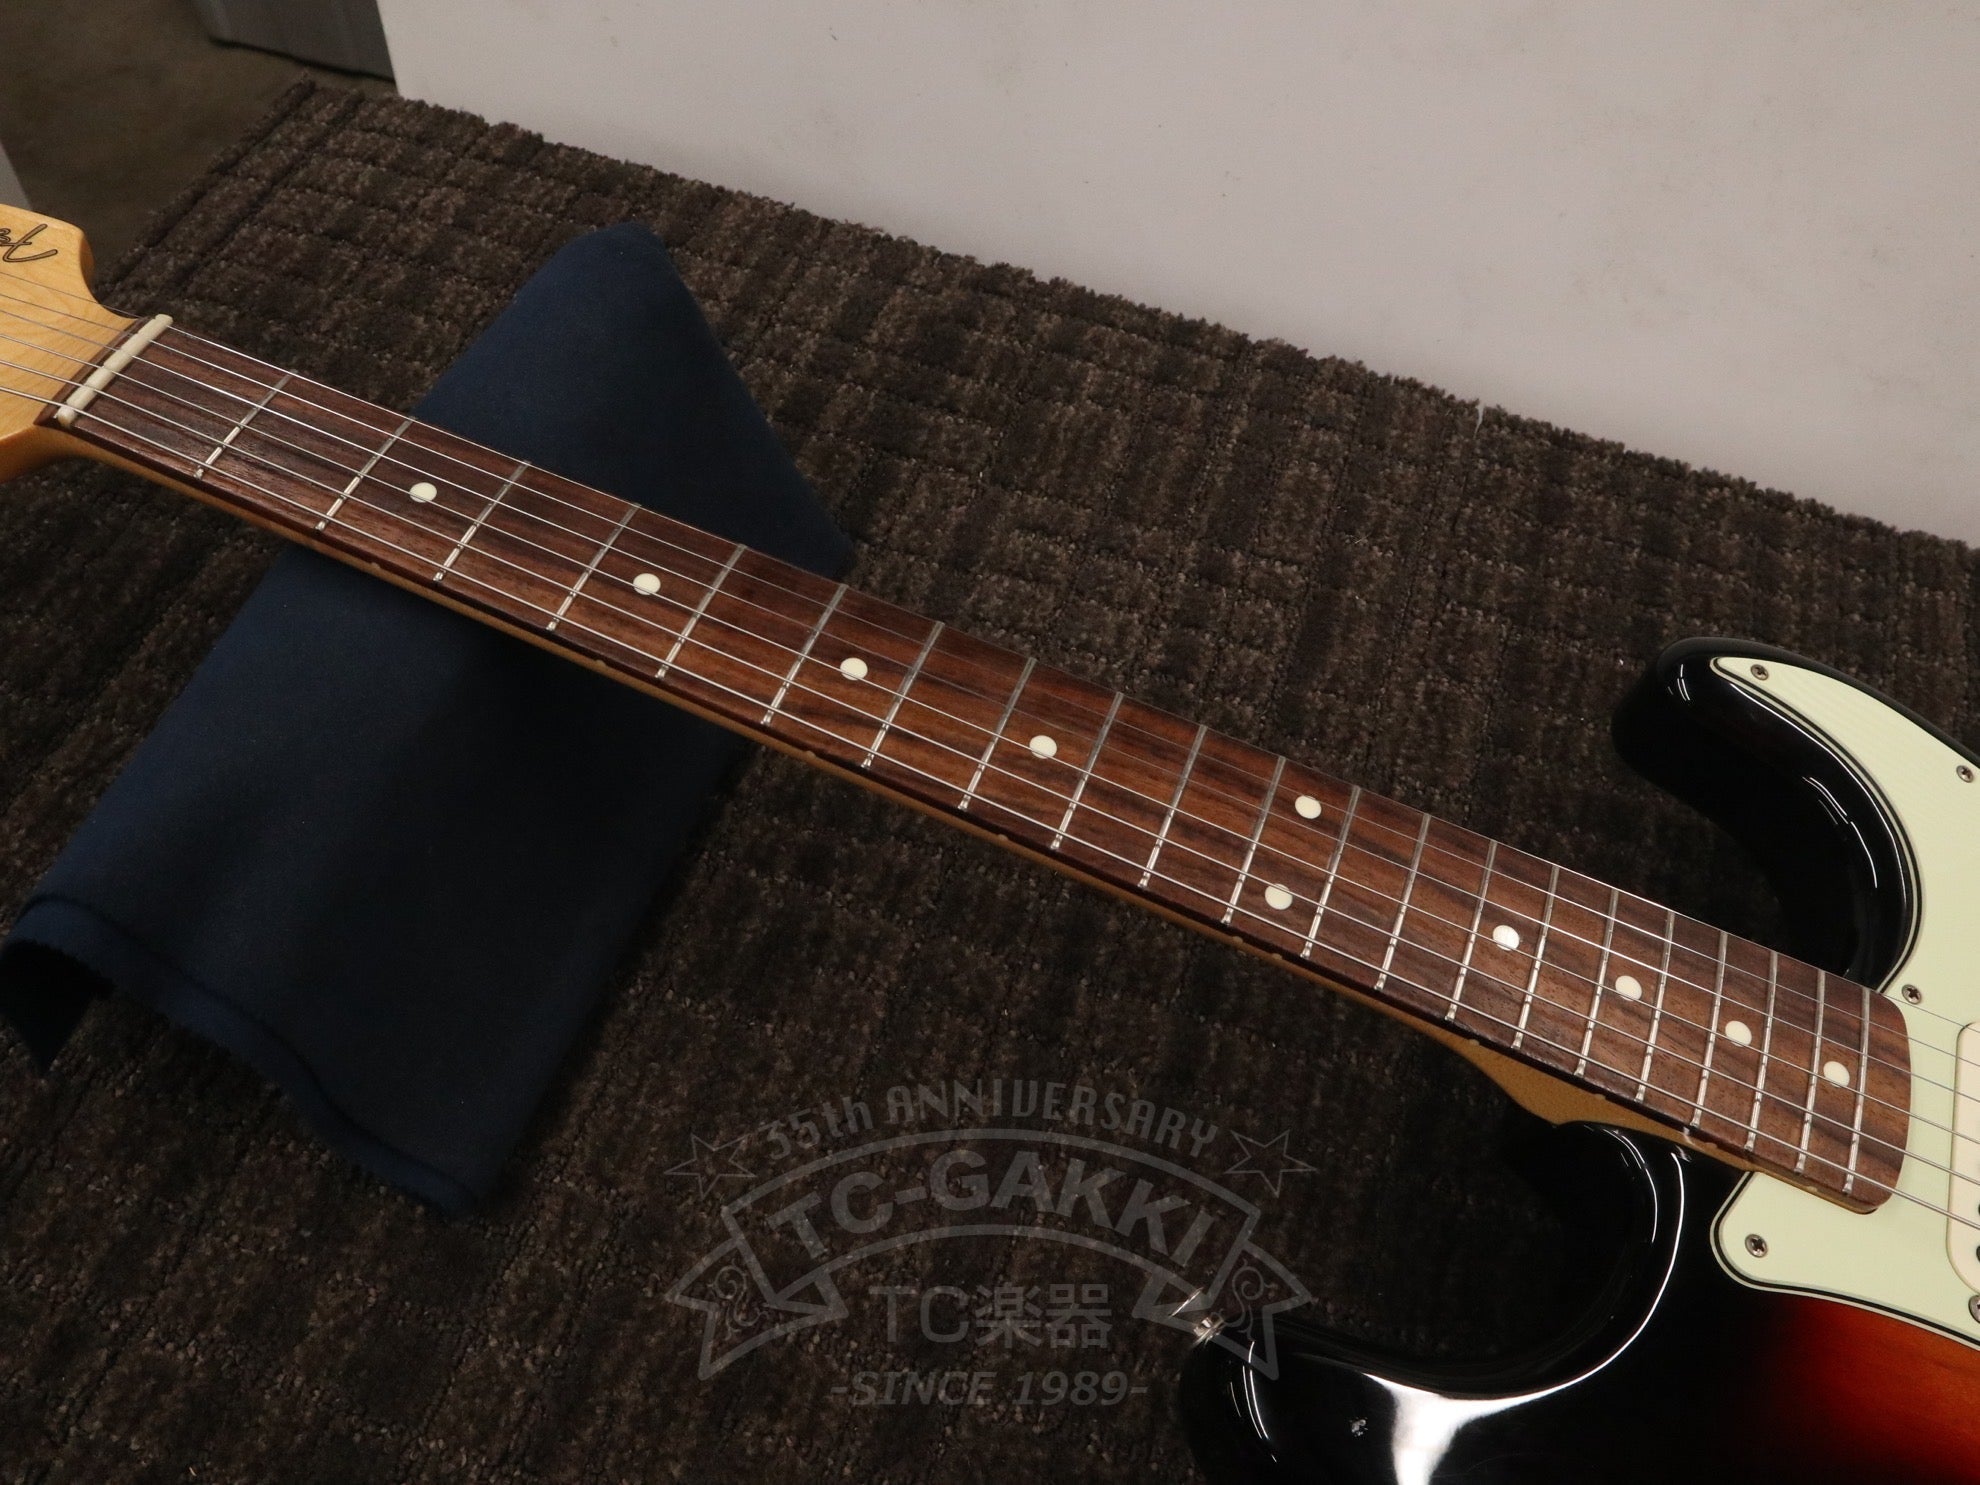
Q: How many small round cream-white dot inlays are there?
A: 10